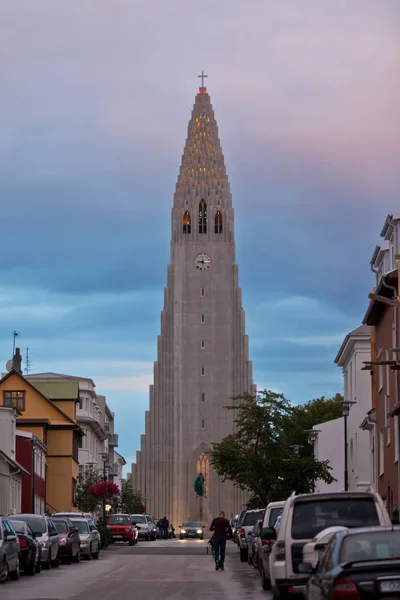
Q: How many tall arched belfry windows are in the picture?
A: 3